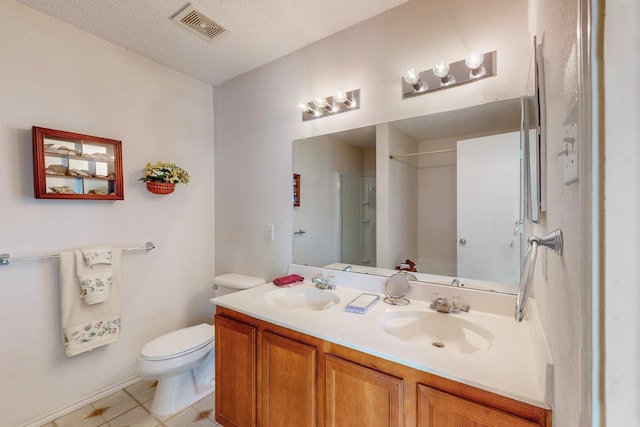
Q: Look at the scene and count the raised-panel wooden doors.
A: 4